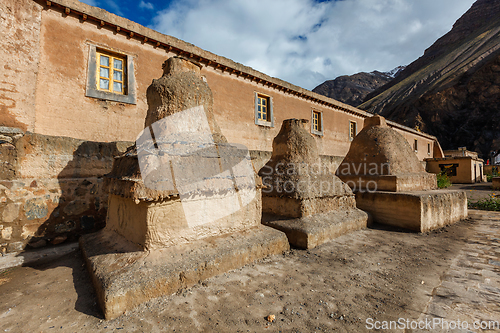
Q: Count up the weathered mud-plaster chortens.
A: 3